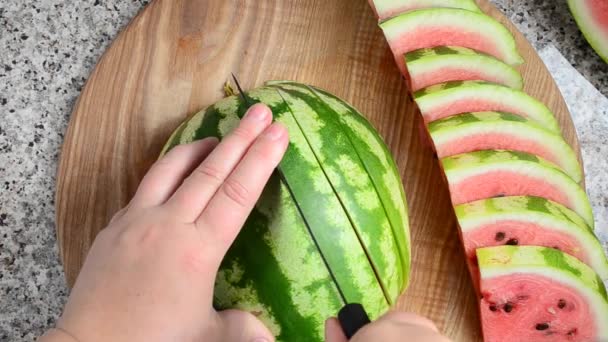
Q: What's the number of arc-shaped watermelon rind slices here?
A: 8